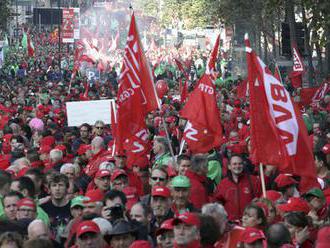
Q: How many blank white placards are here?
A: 1